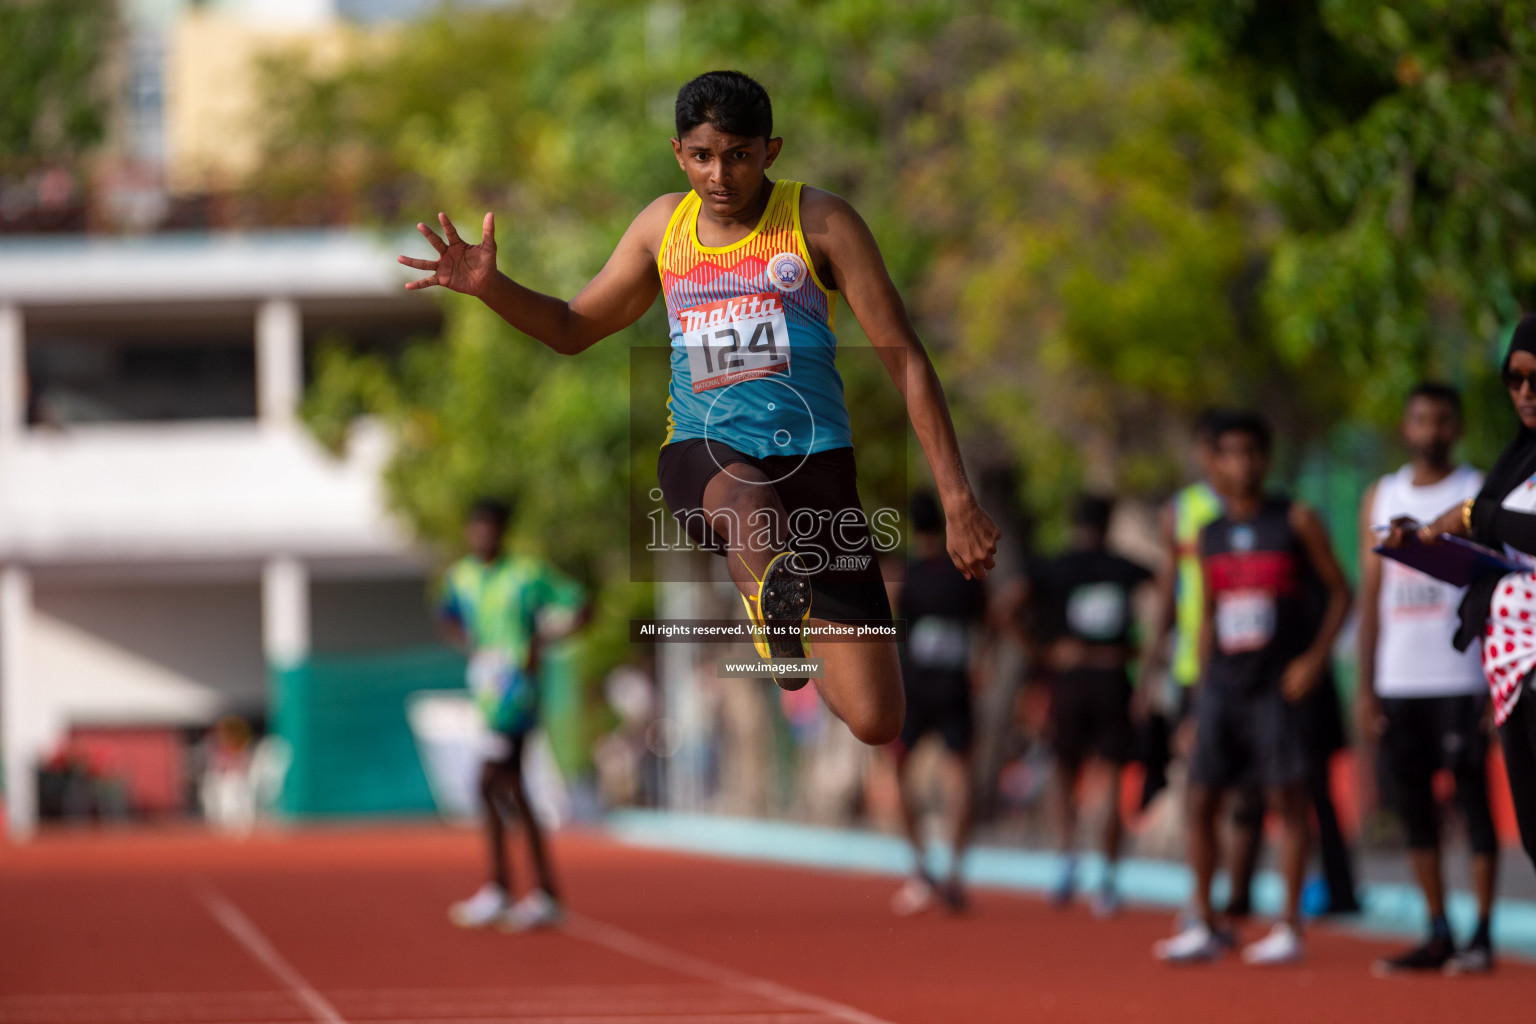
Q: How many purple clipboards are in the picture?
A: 1